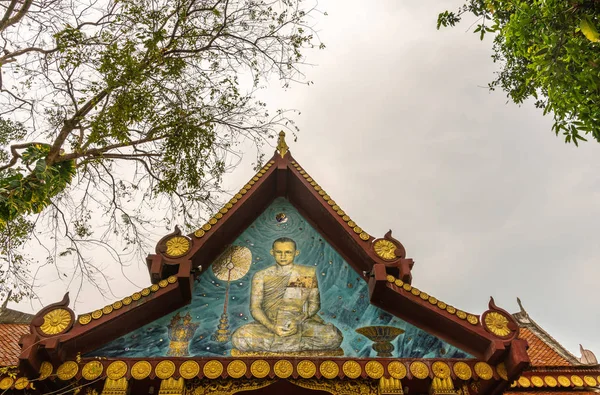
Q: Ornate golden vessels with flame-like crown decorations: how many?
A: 1